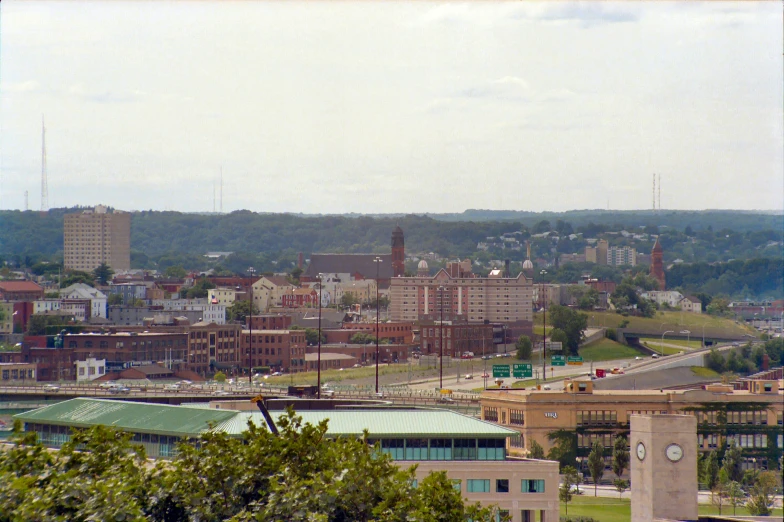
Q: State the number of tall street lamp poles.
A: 5